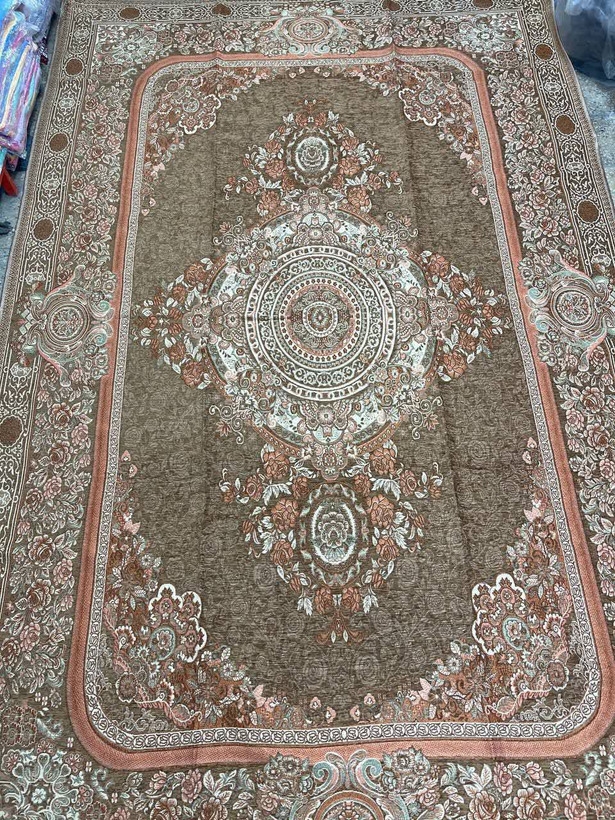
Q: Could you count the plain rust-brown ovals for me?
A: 11